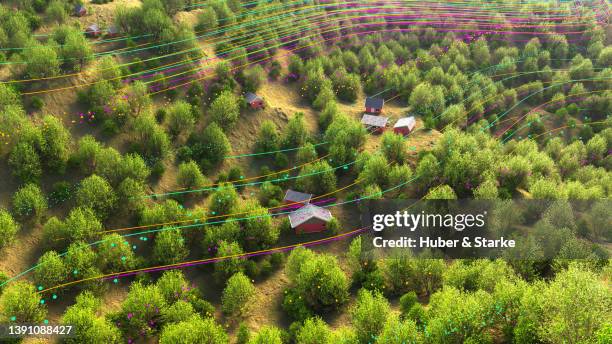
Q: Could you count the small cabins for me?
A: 9